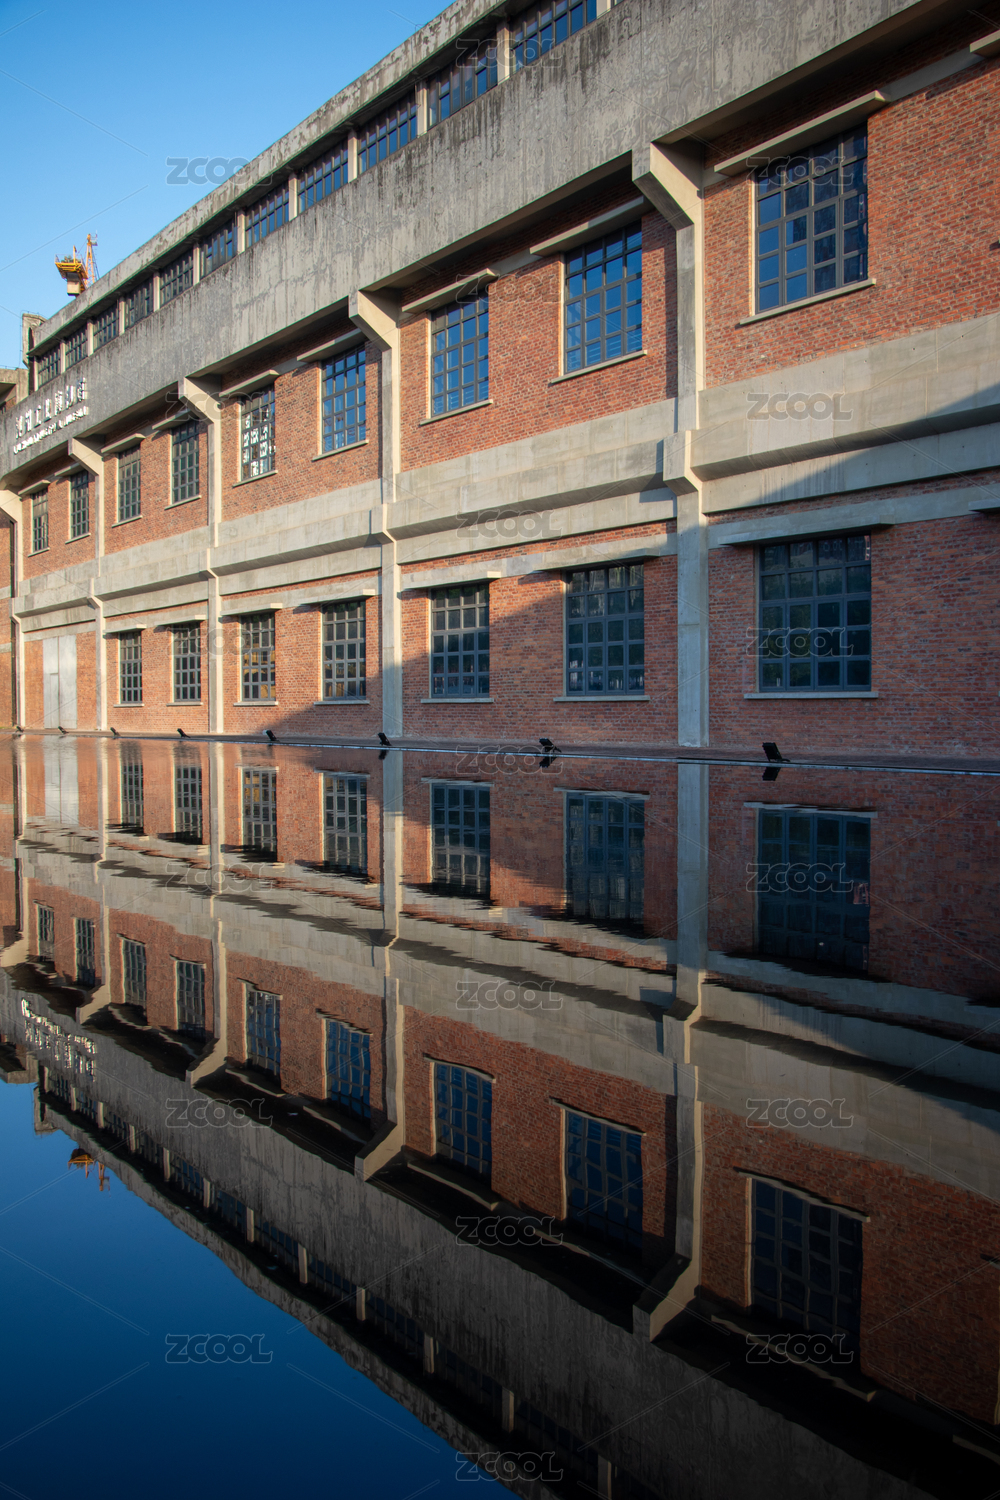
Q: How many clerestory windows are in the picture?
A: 11